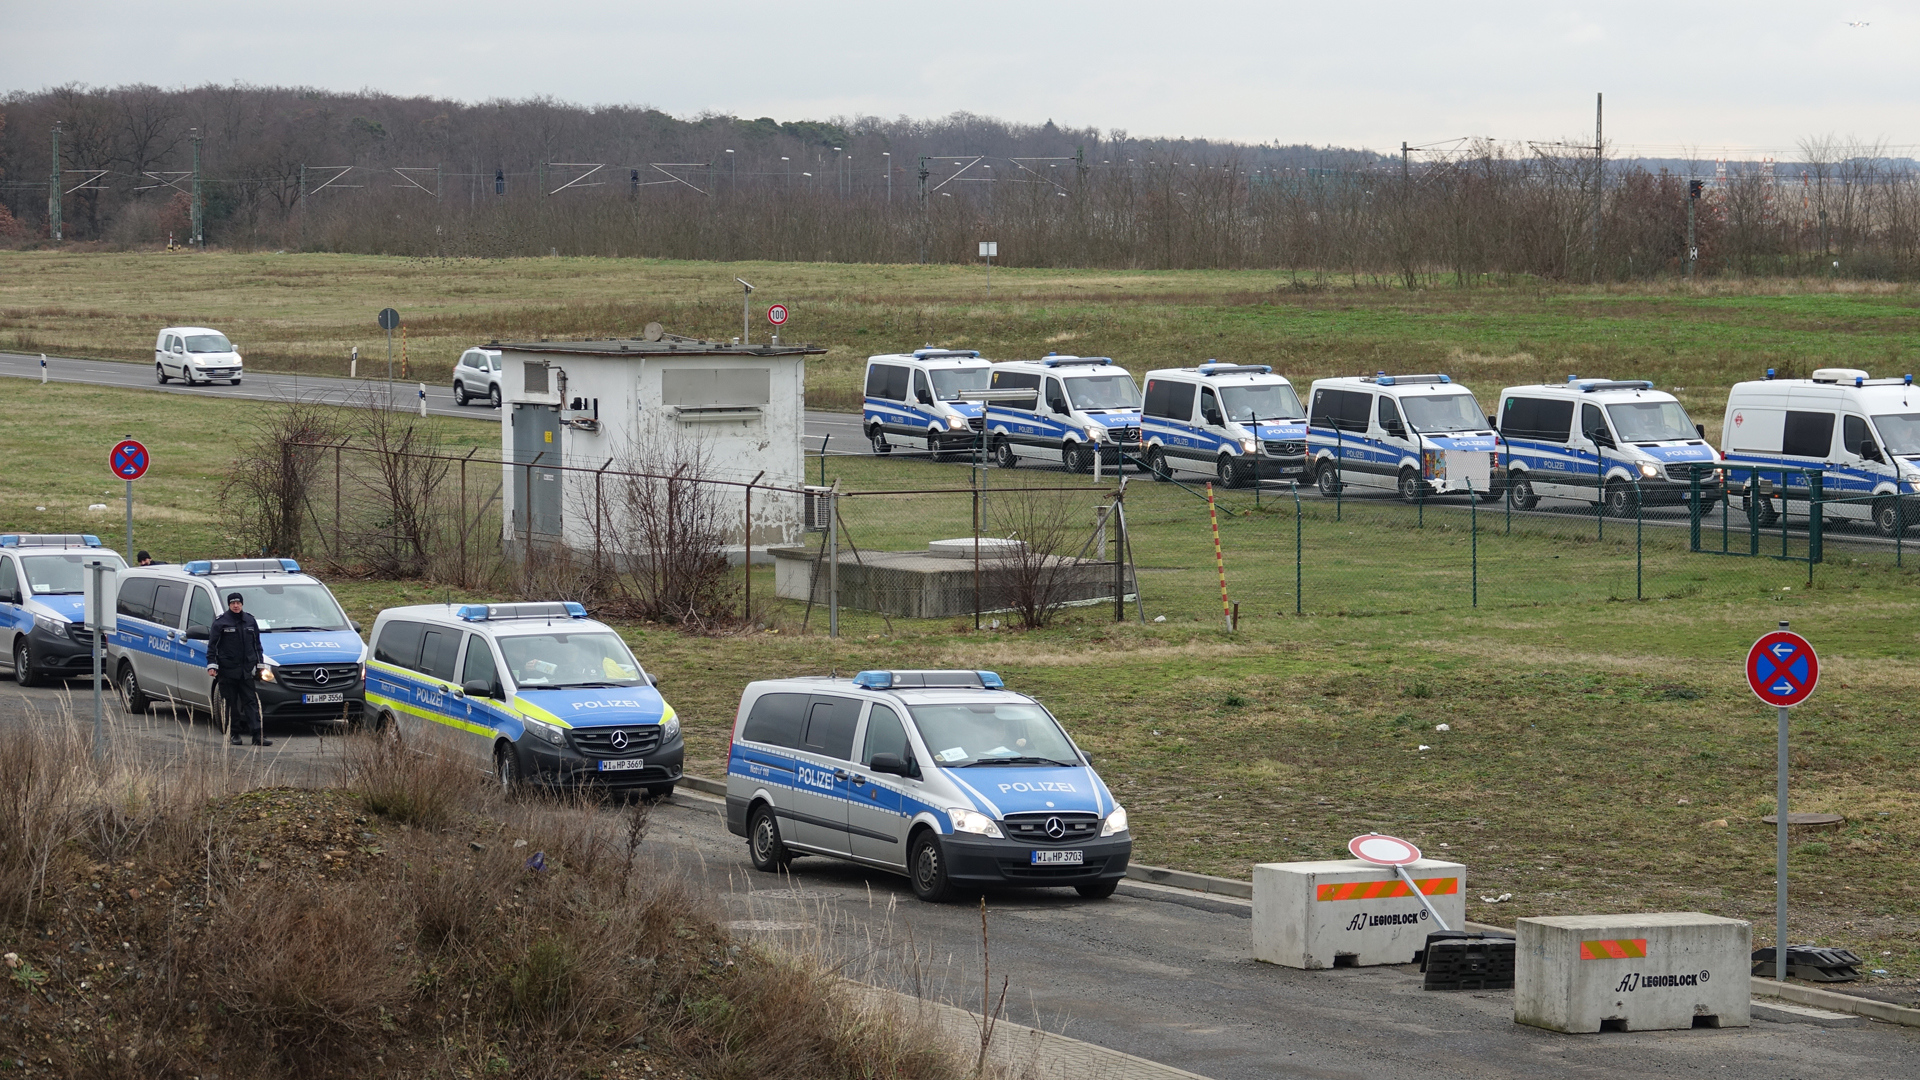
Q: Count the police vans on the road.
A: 10